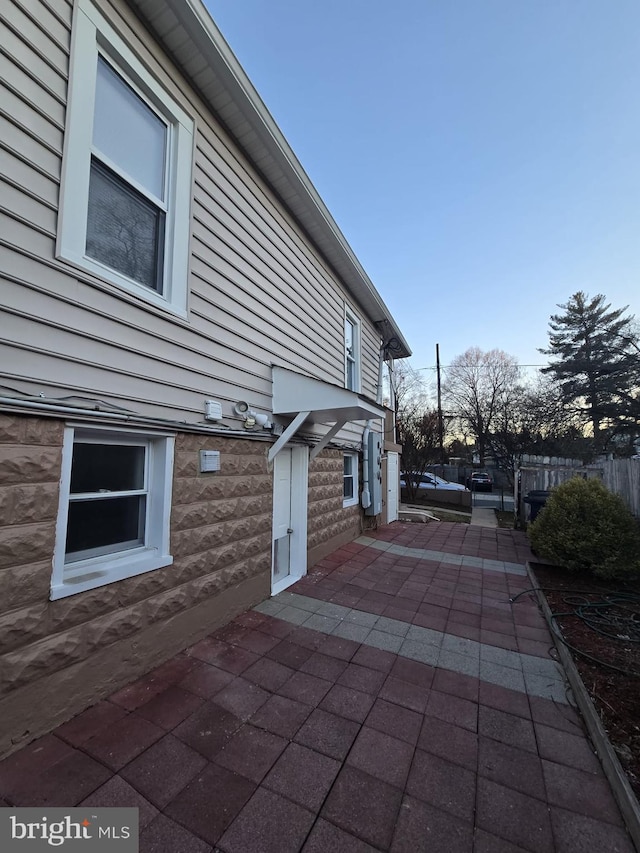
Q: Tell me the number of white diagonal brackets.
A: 2